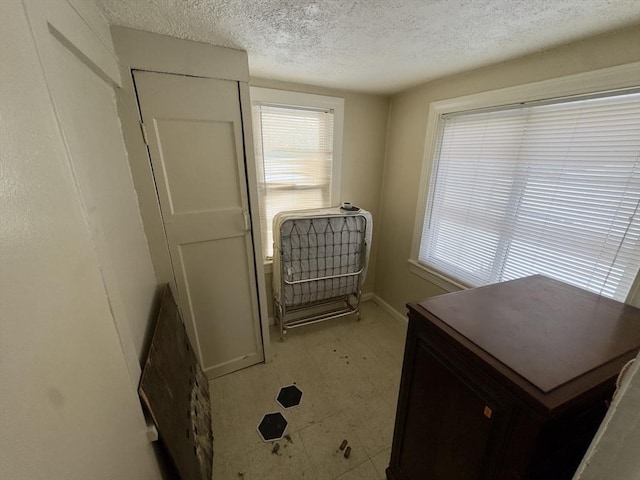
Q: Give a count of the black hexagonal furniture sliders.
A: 2